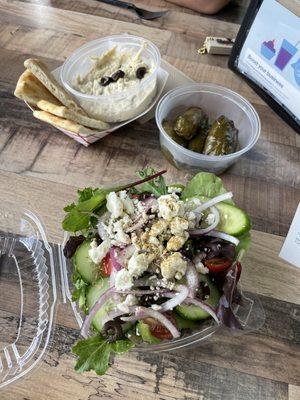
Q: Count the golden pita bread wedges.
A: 4